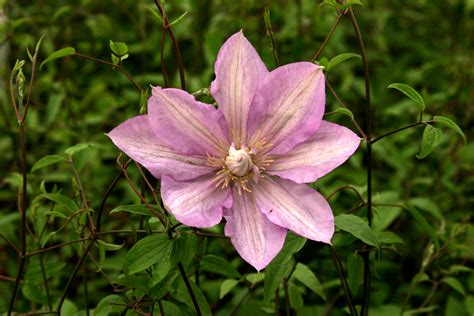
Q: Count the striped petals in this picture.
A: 8